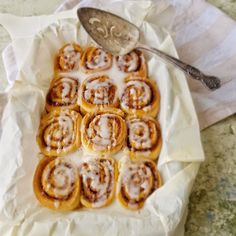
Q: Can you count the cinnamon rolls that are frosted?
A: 12